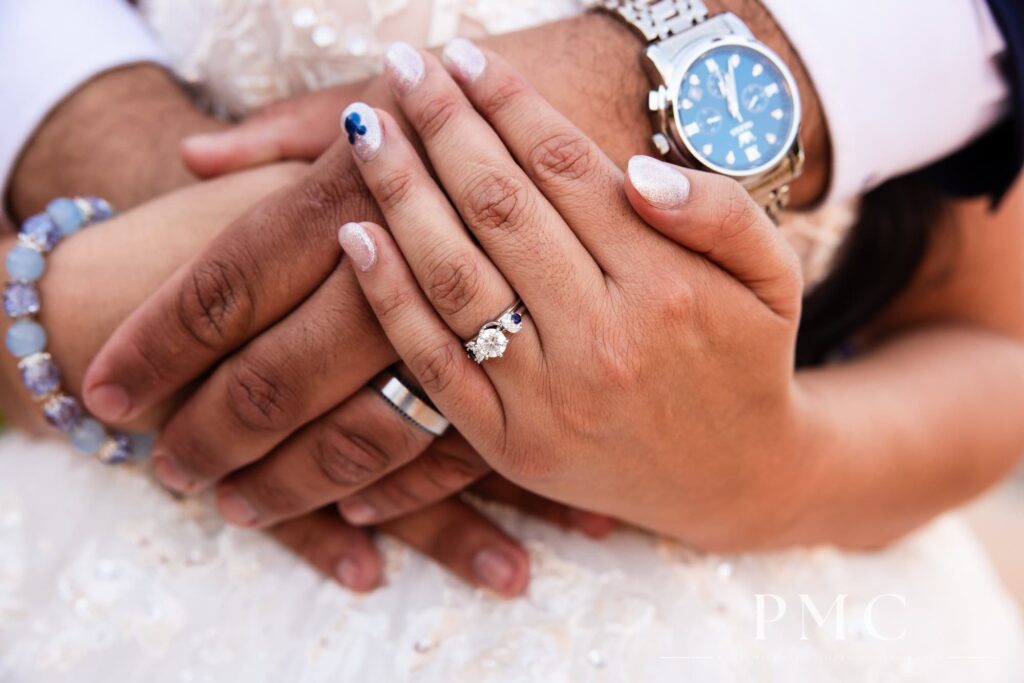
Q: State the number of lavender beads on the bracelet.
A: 6